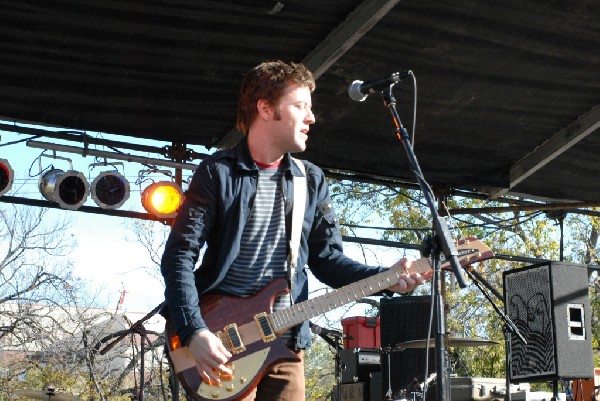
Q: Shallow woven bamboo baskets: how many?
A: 0